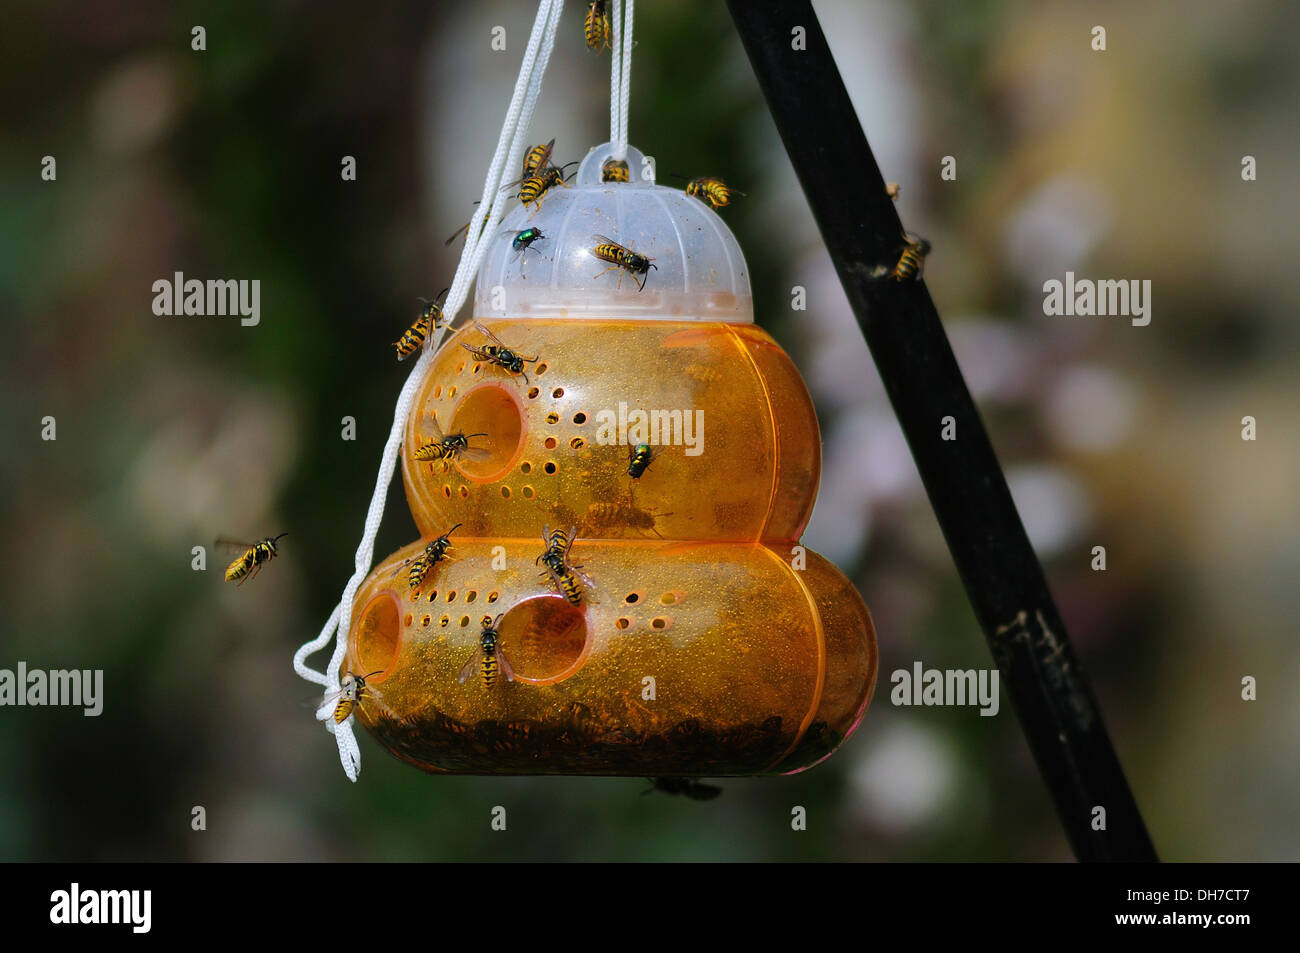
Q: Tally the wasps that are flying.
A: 1